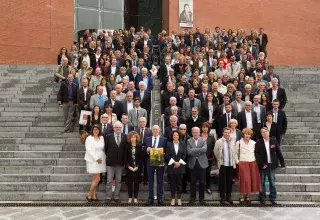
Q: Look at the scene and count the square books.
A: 1